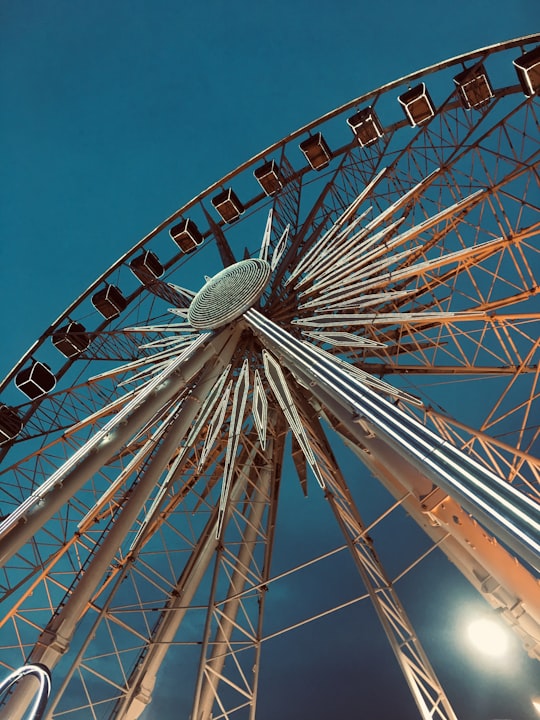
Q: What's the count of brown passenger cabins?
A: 13